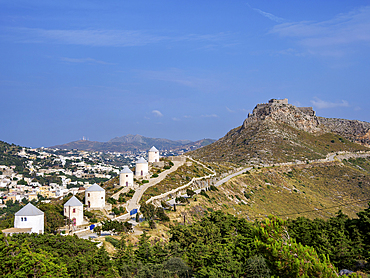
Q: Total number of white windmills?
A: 6